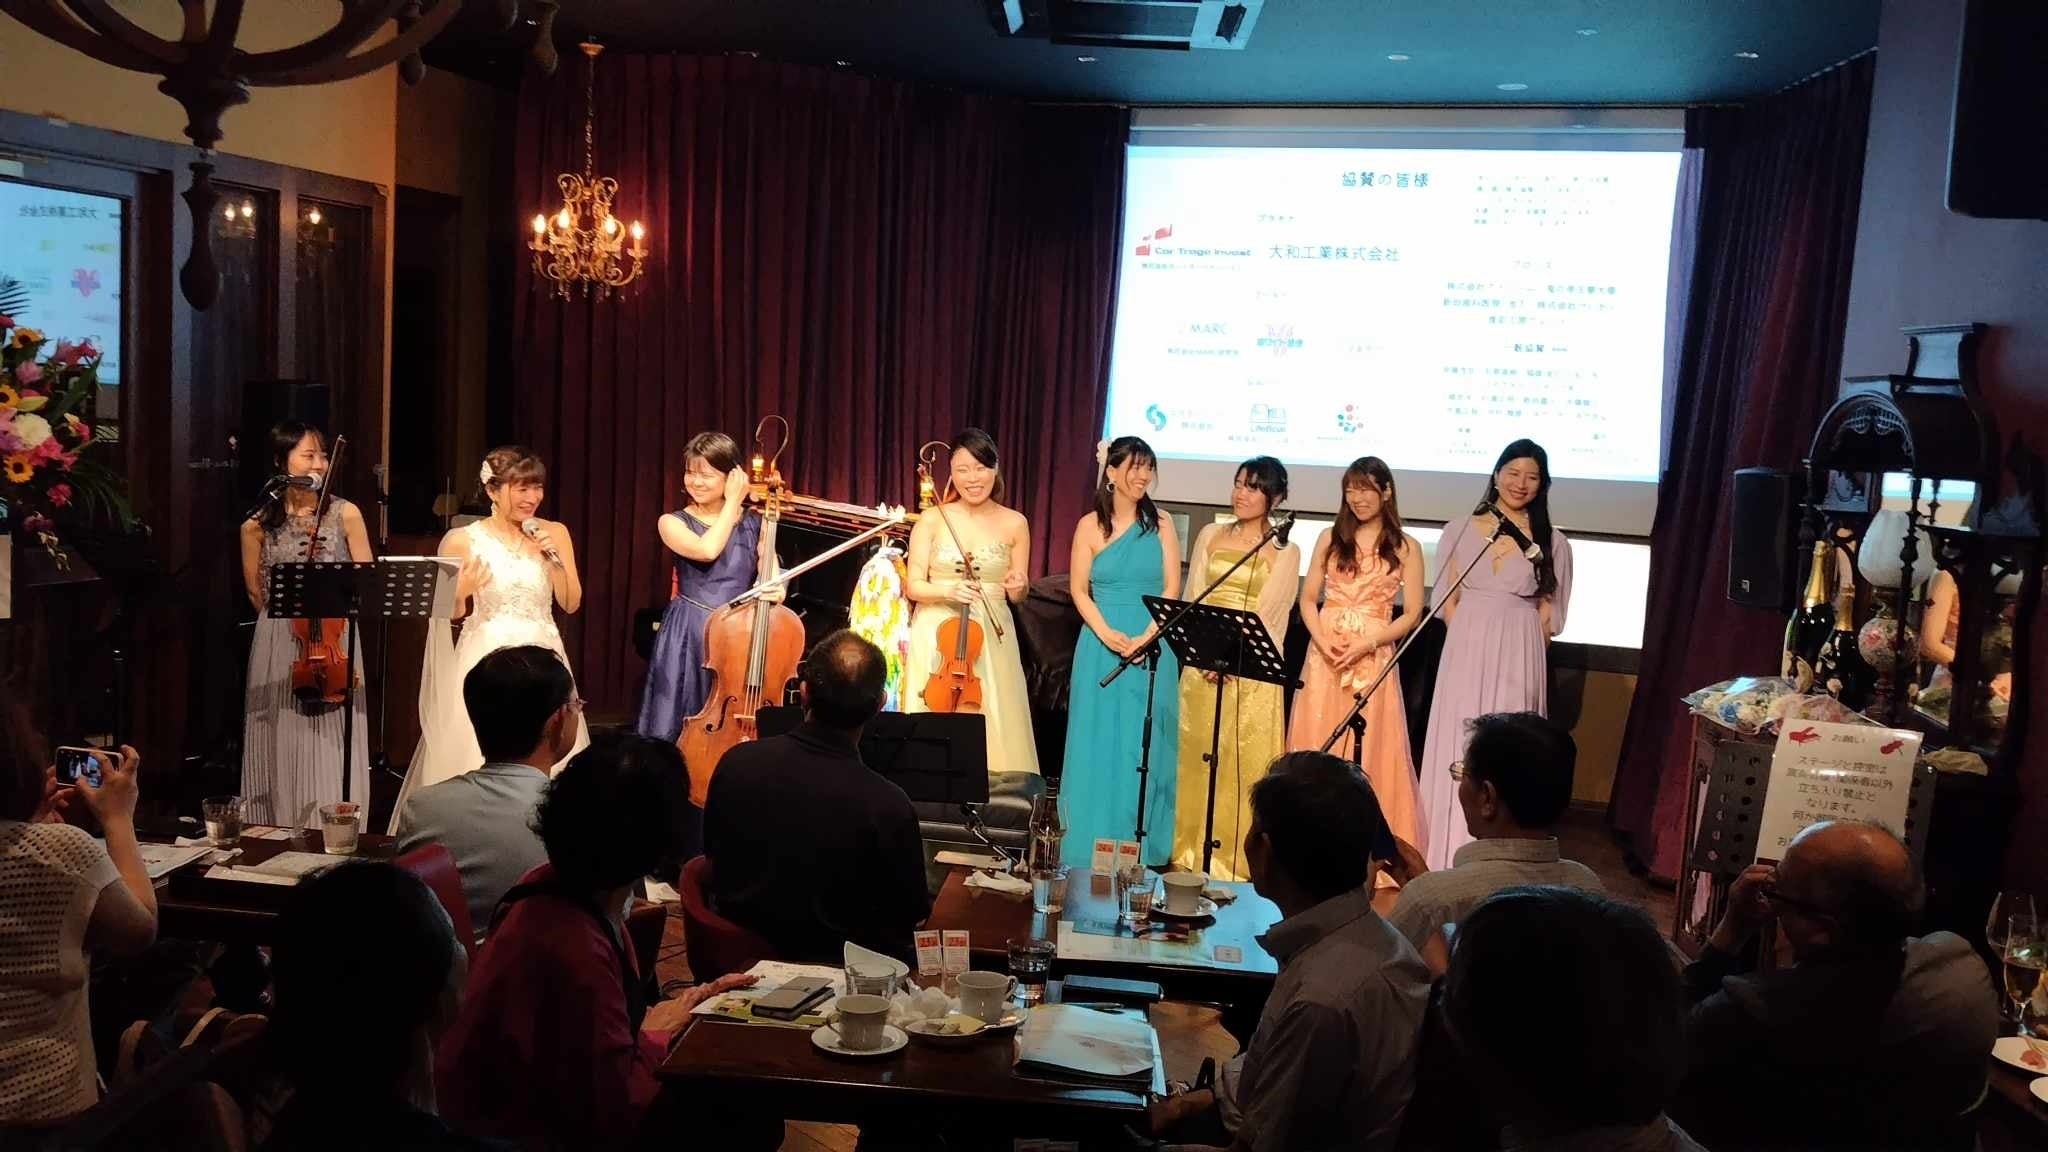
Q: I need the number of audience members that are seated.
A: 9